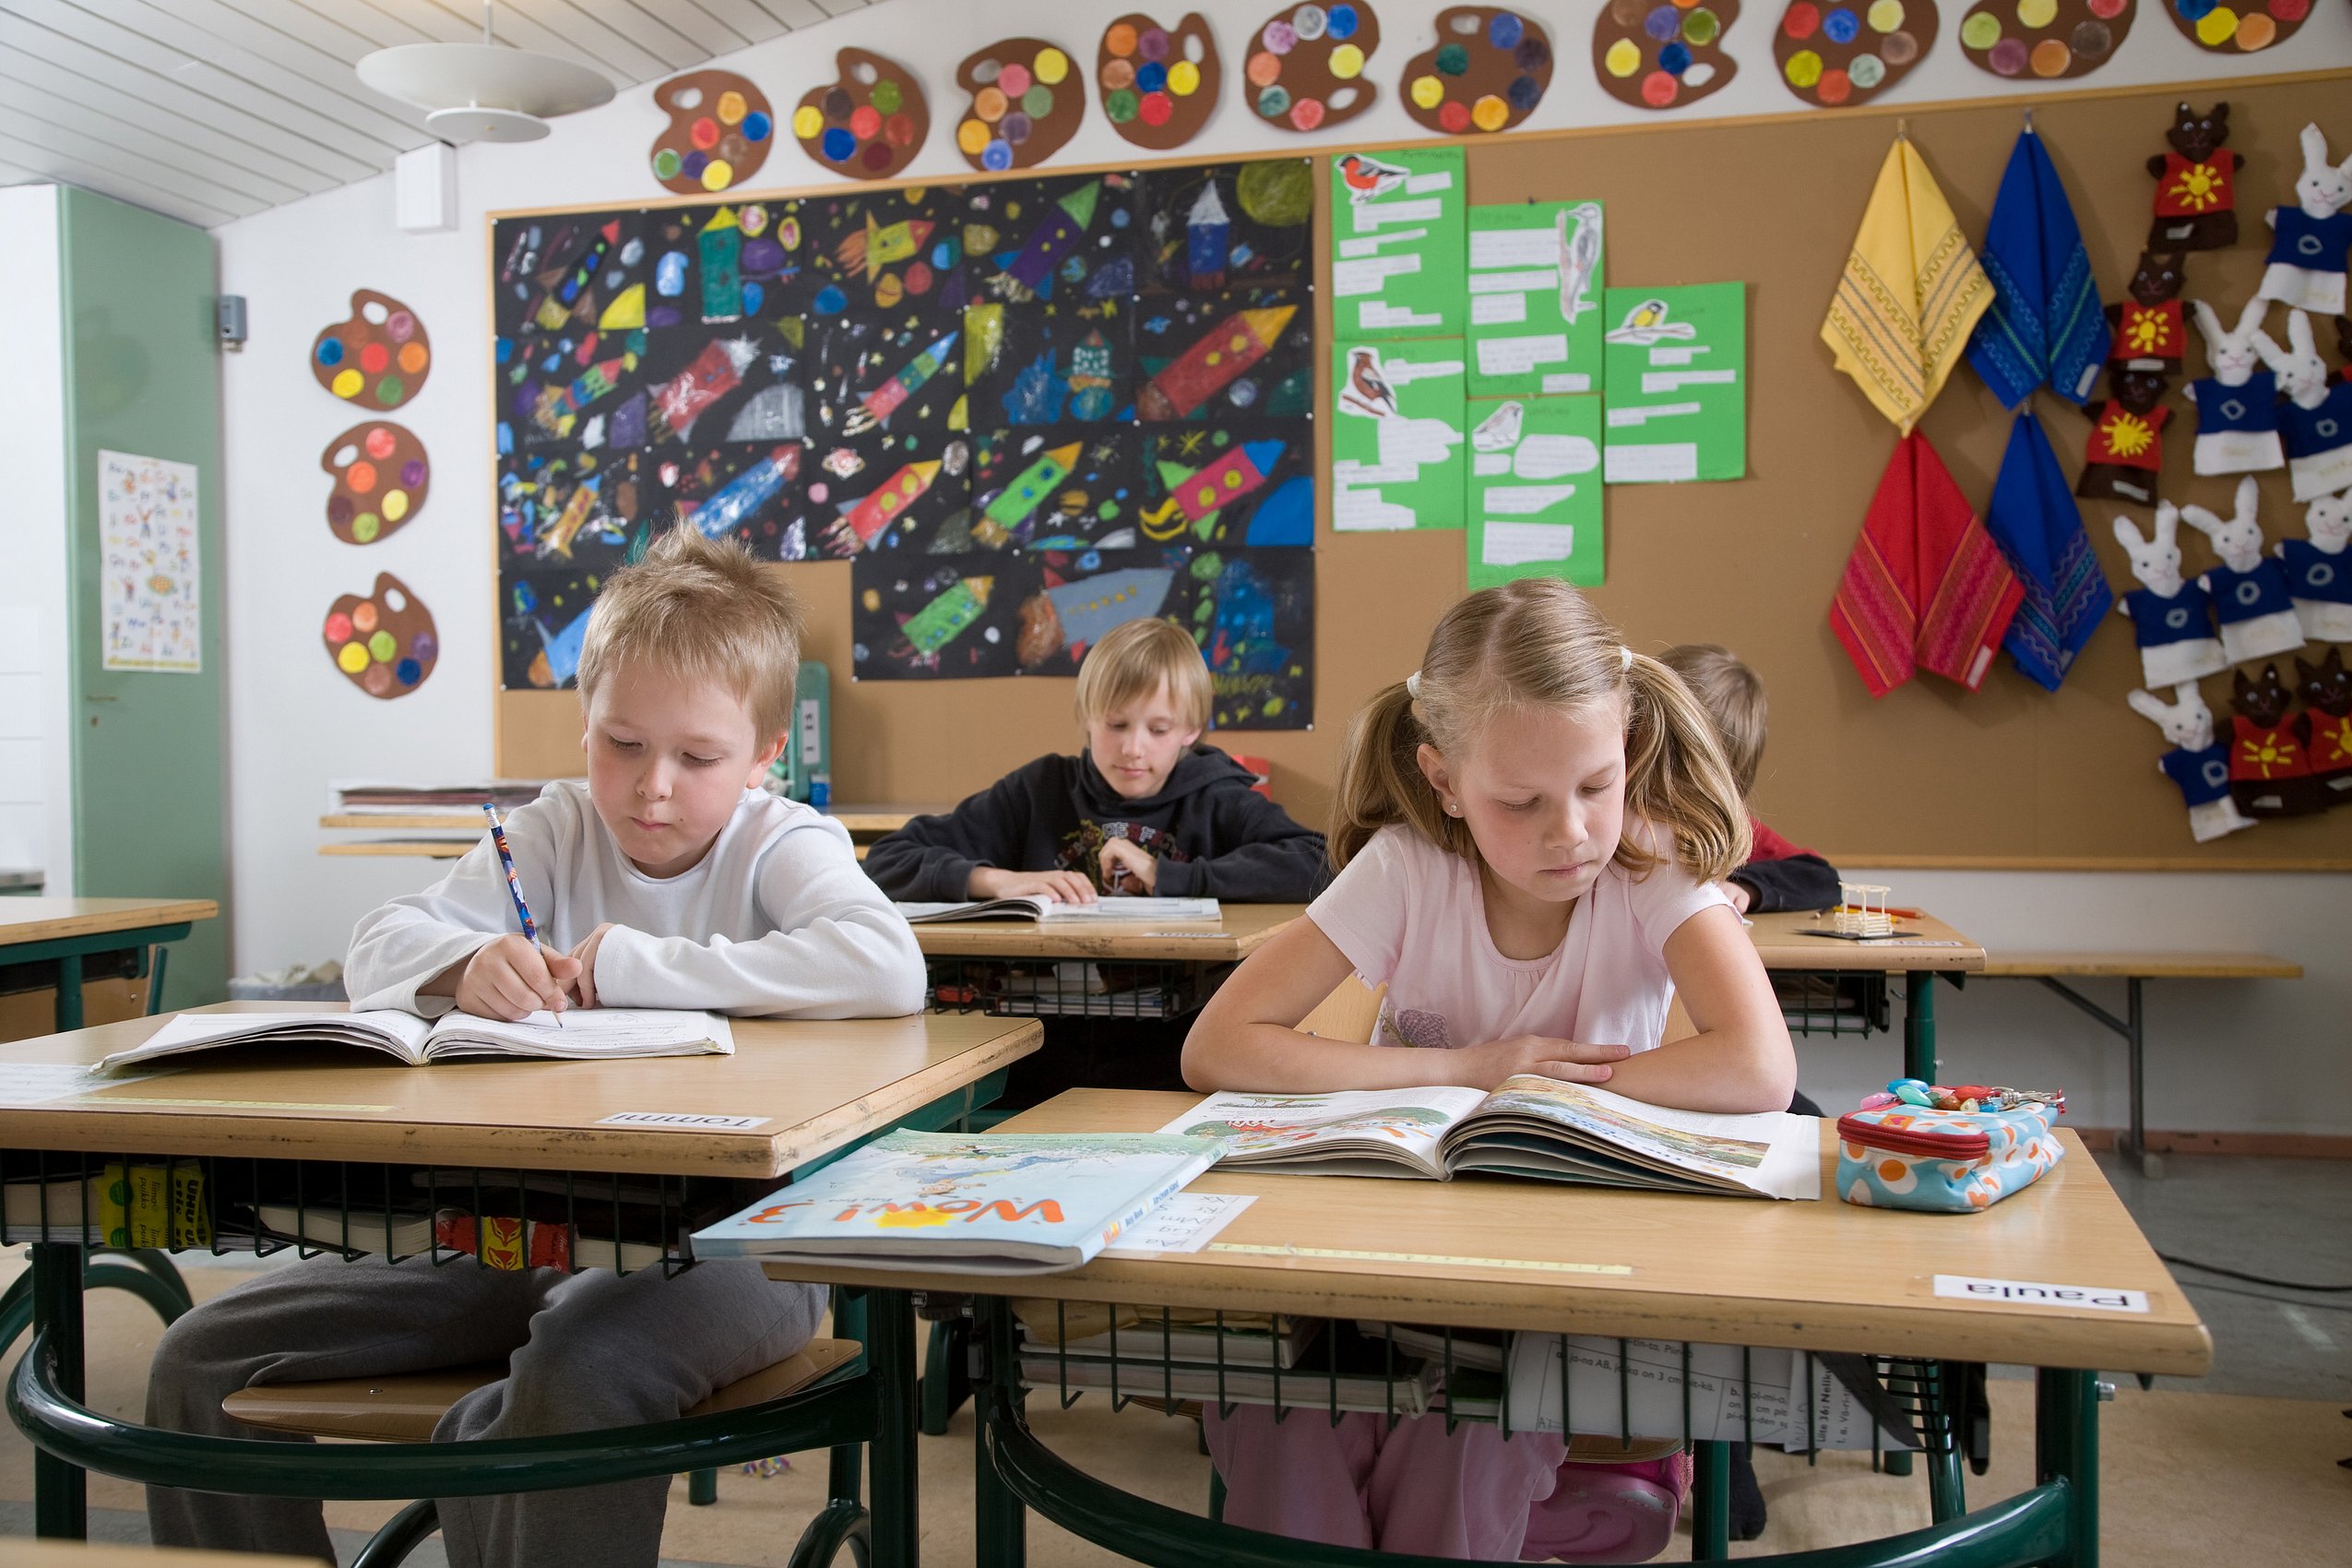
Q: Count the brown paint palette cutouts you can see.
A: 13